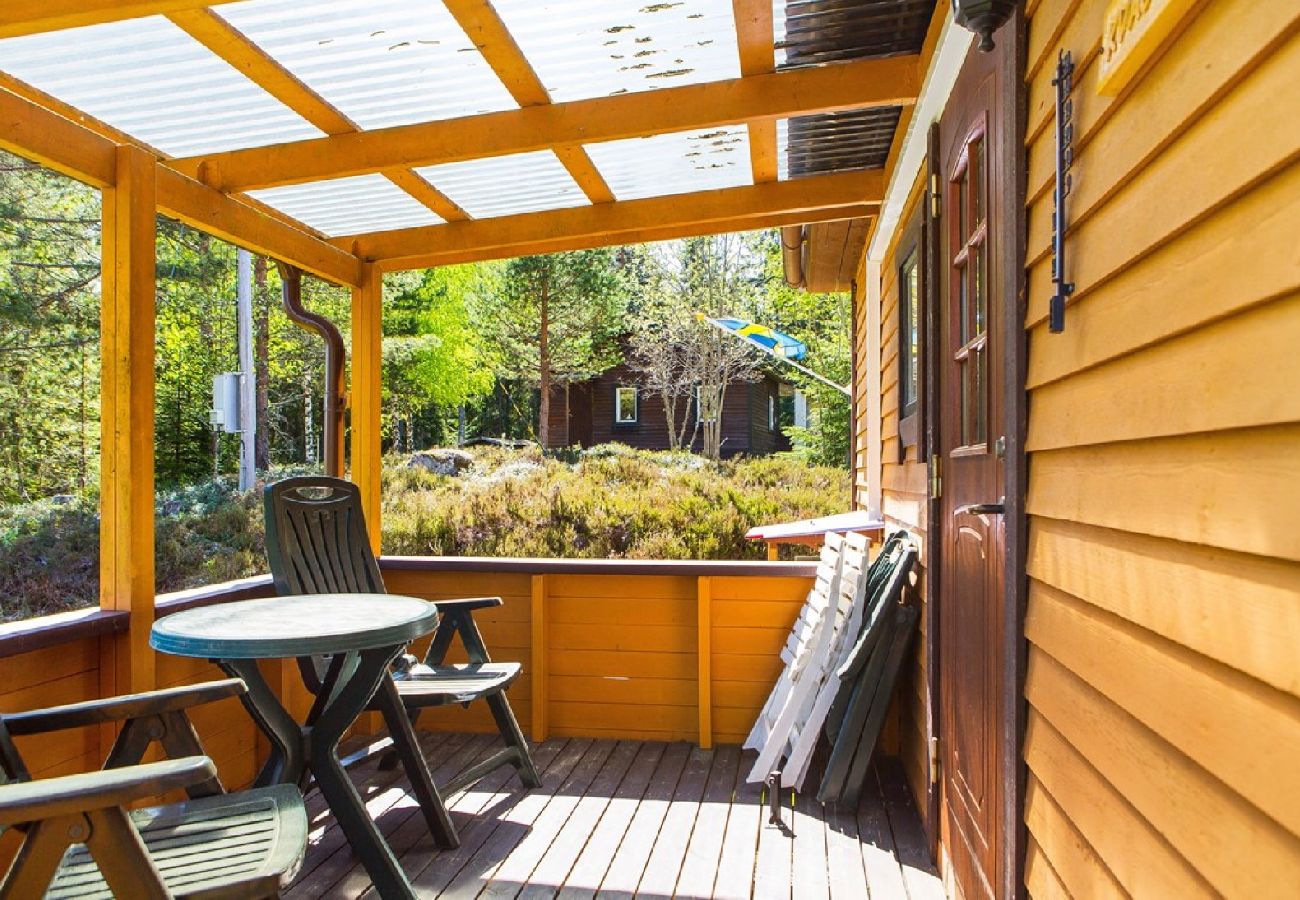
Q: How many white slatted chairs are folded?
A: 2